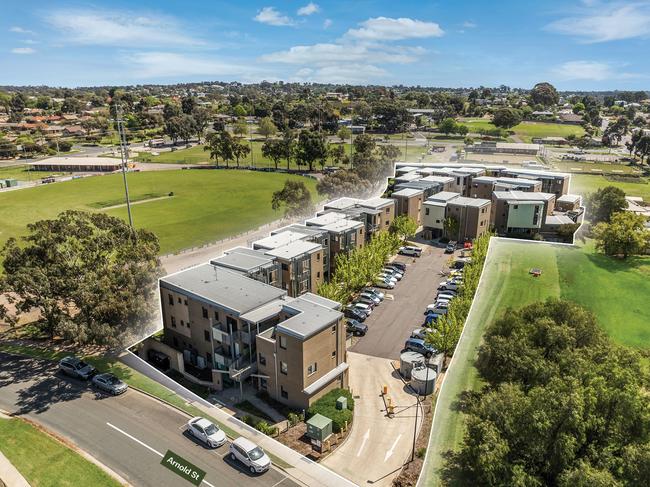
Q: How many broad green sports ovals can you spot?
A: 1